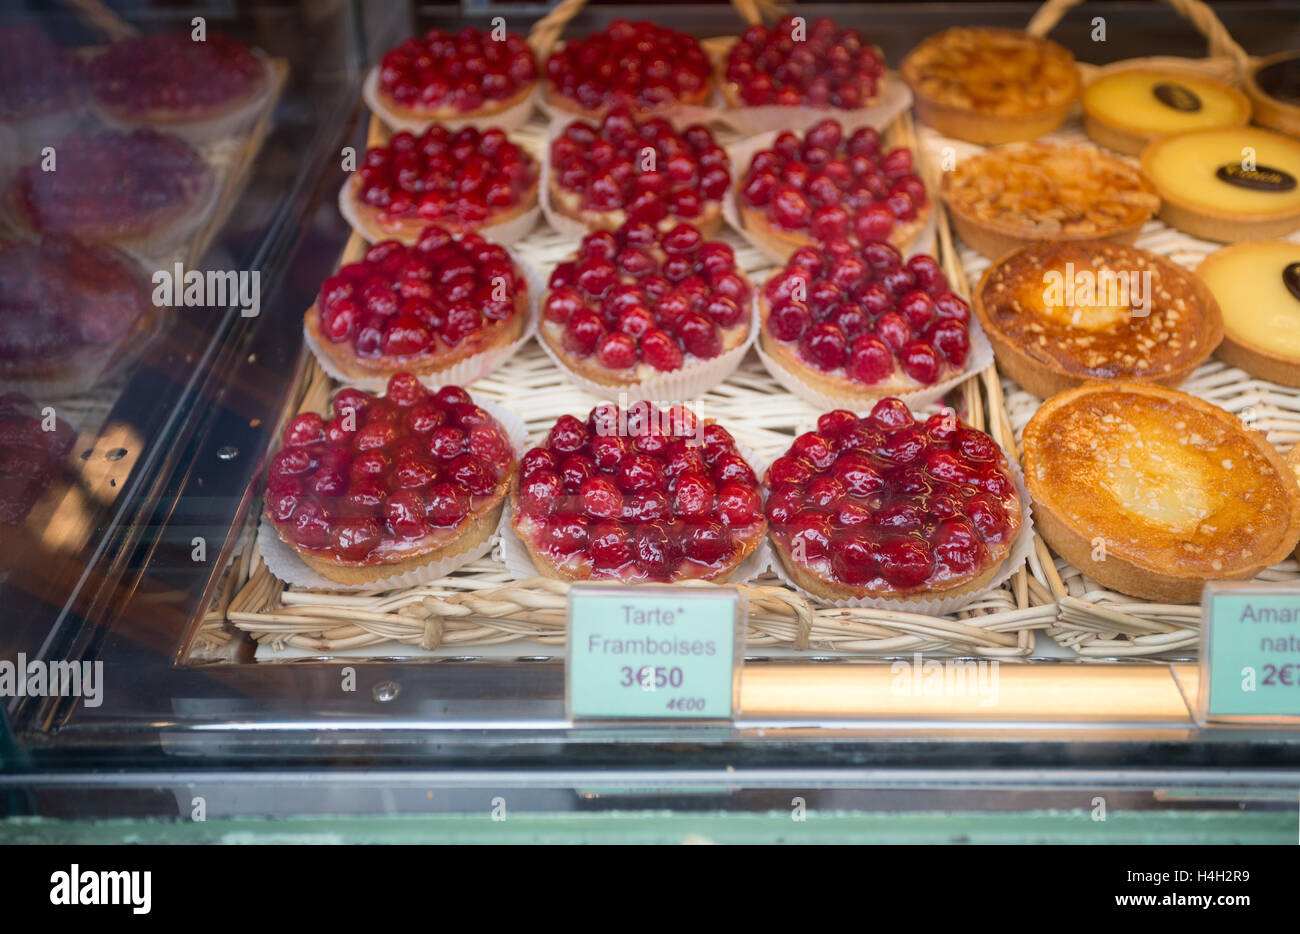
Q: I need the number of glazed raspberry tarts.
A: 12